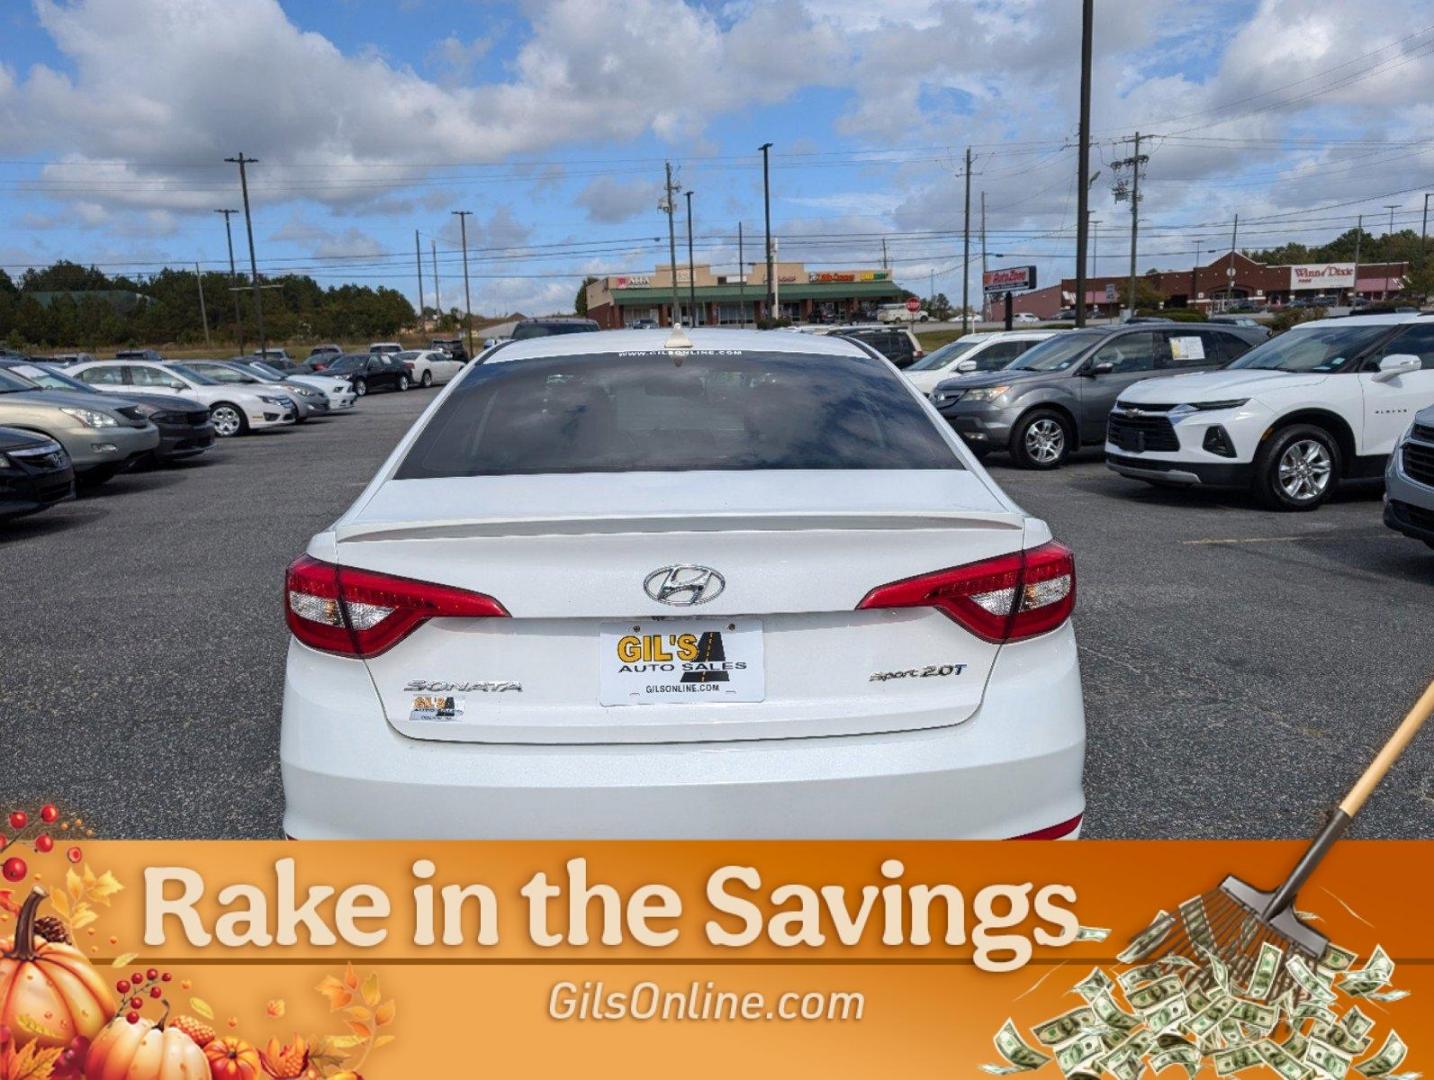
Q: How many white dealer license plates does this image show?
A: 1